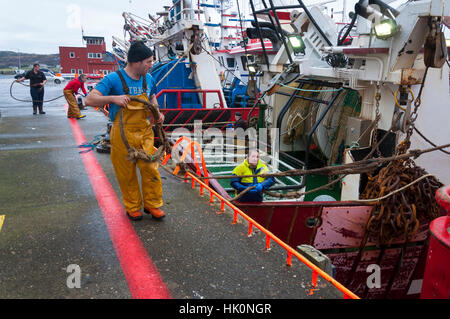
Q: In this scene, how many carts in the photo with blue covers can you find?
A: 0